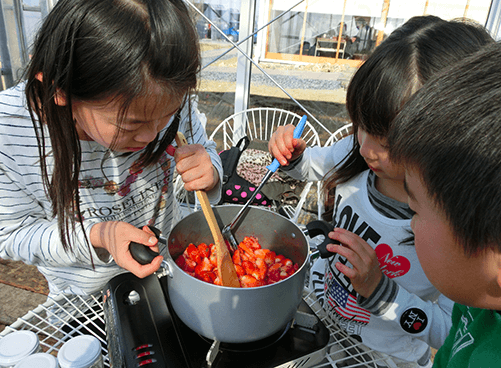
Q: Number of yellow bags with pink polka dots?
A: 0